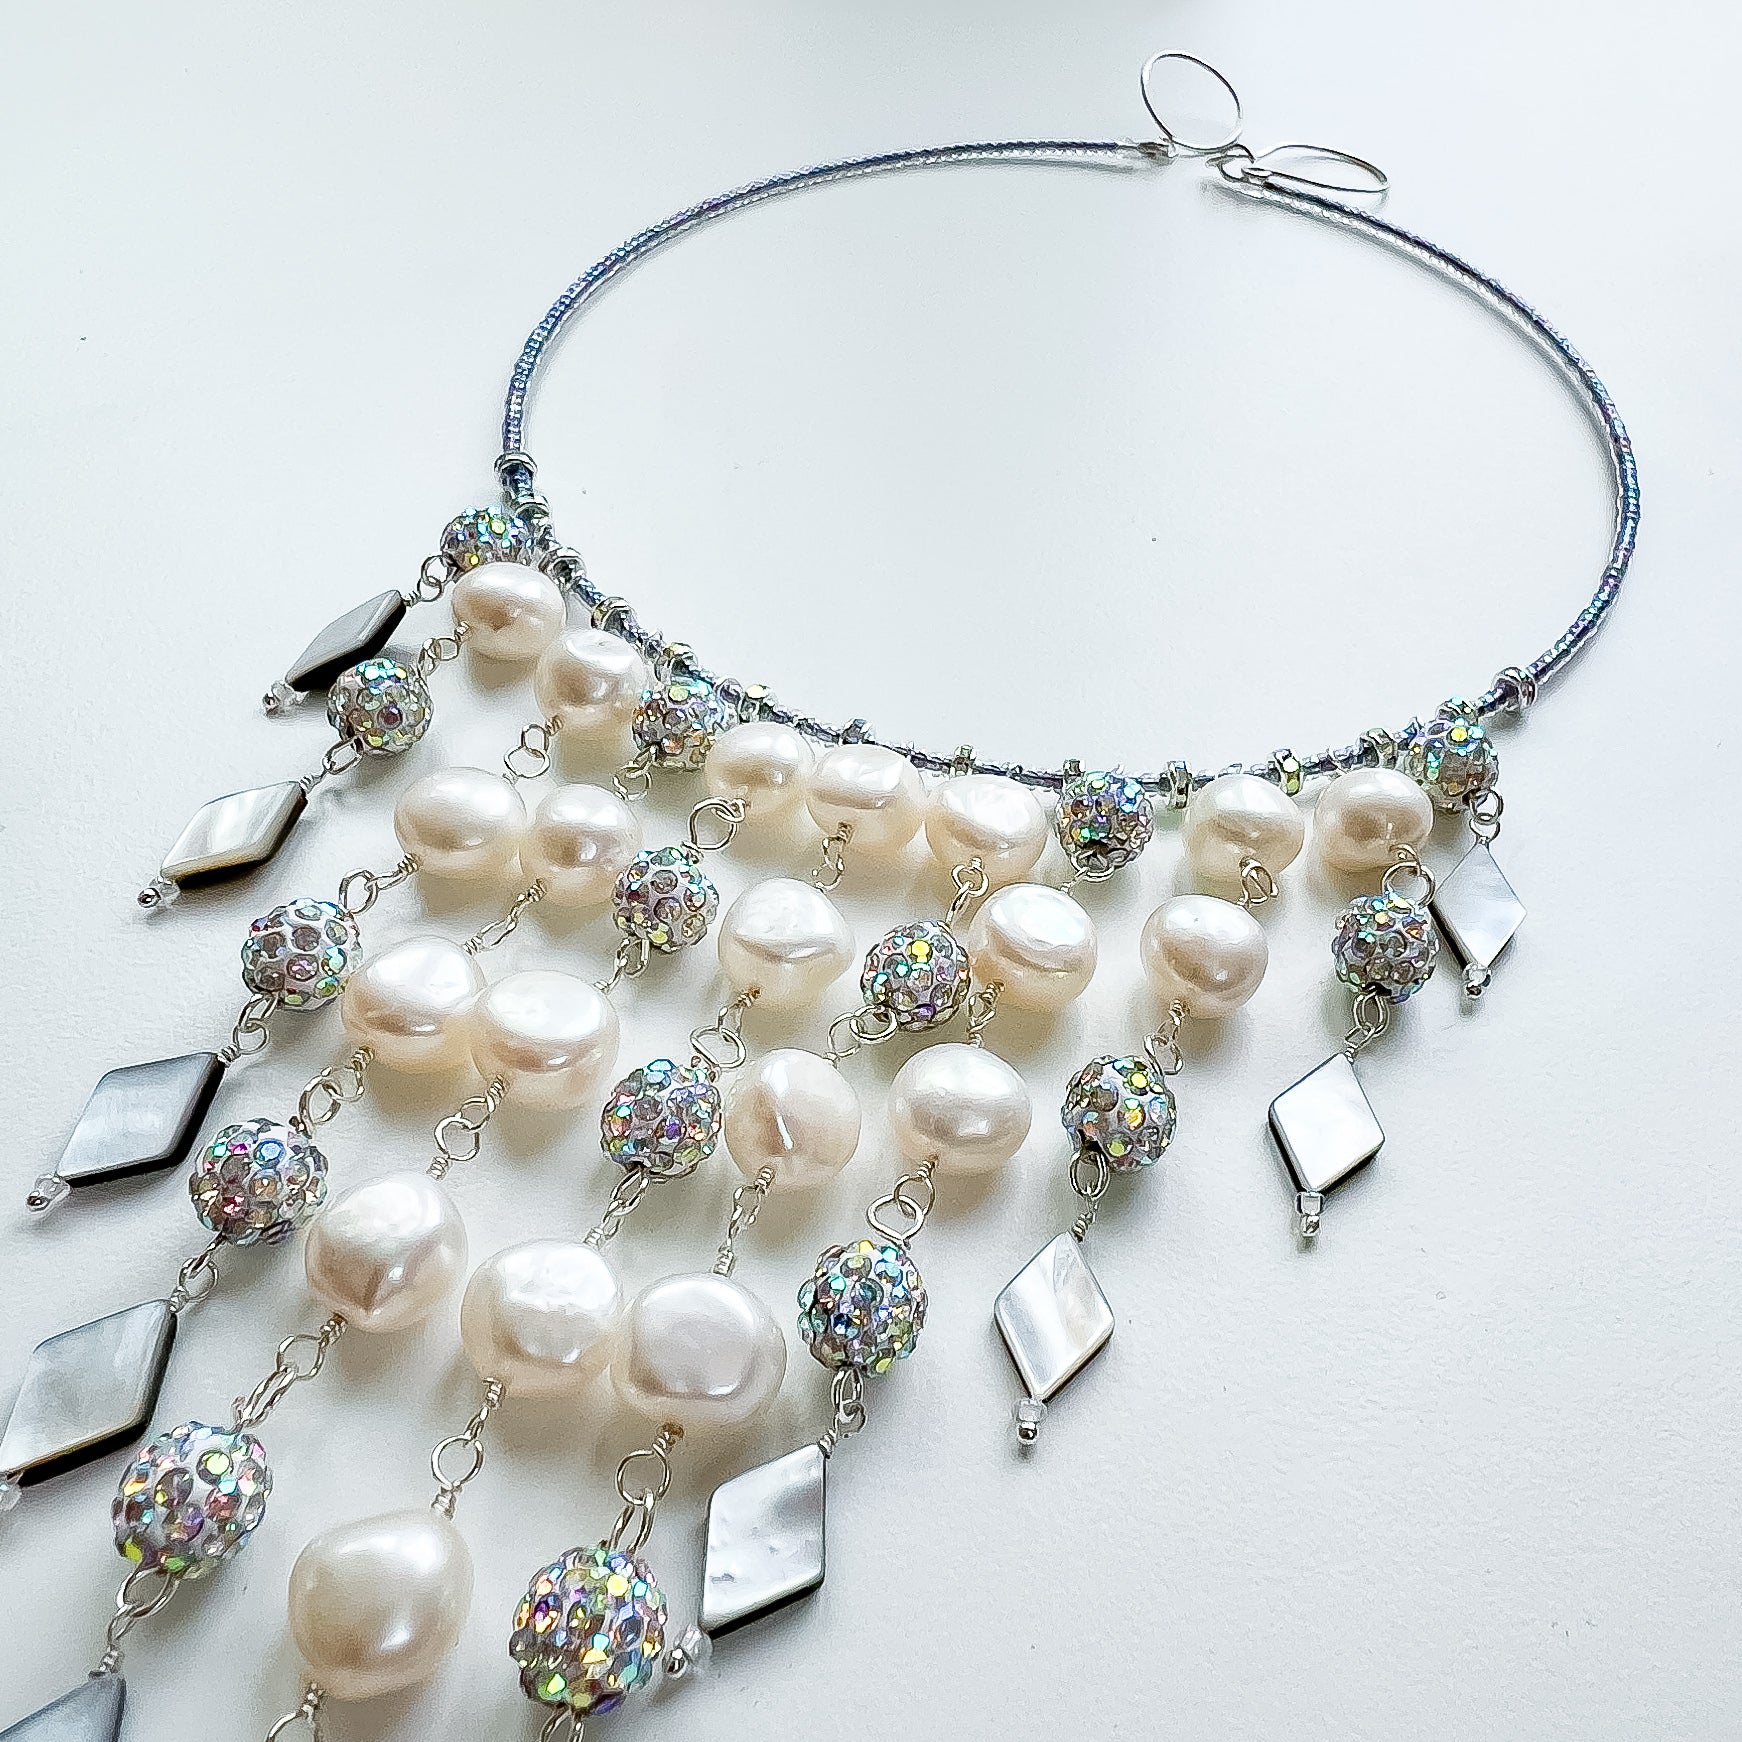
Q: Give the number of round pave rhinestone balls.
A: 15